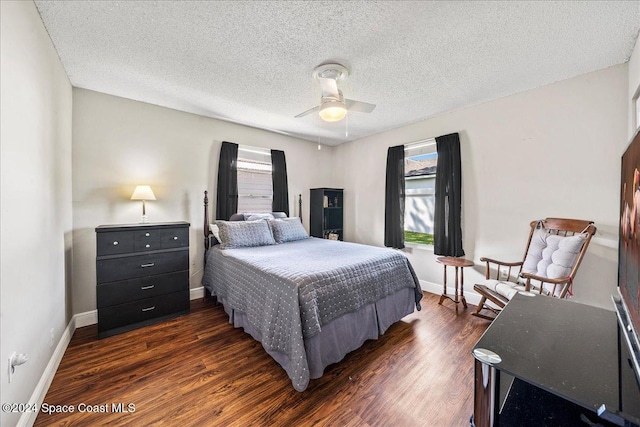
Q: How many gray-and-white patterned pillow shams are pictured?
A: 2